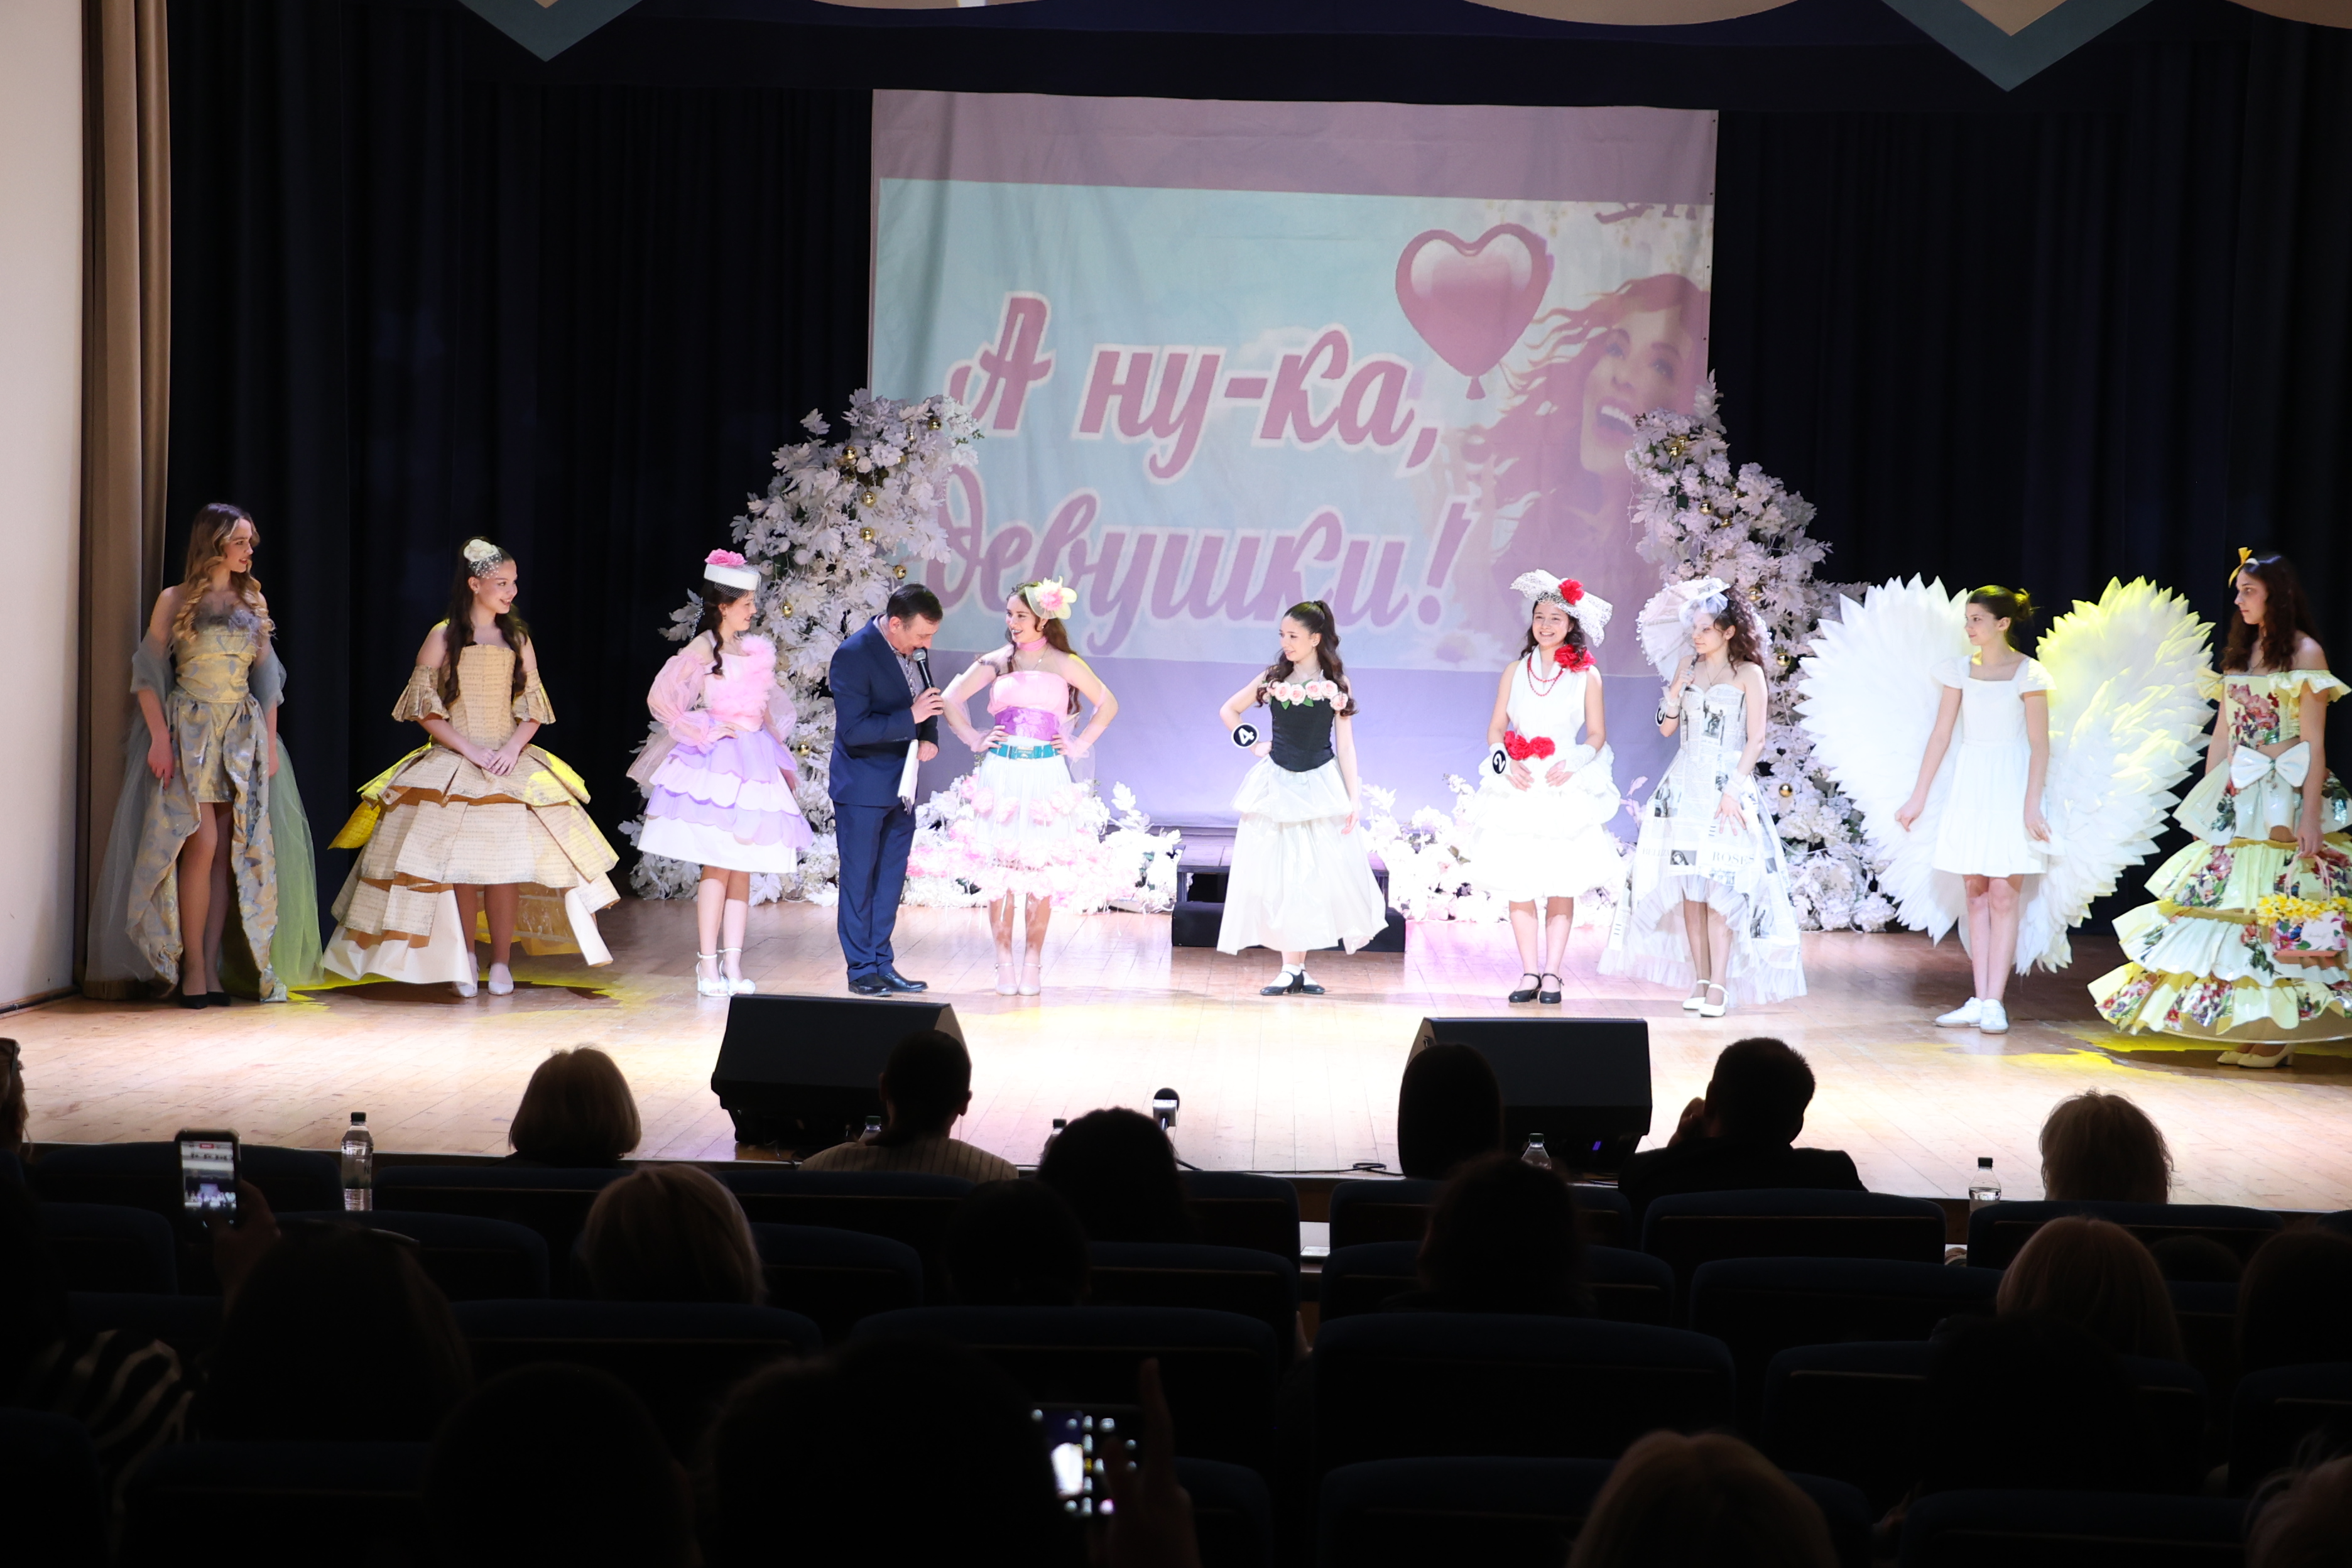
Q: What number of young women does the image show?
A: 9